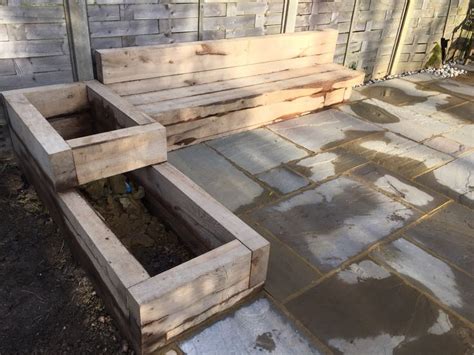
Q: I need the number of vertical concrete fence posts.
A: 3